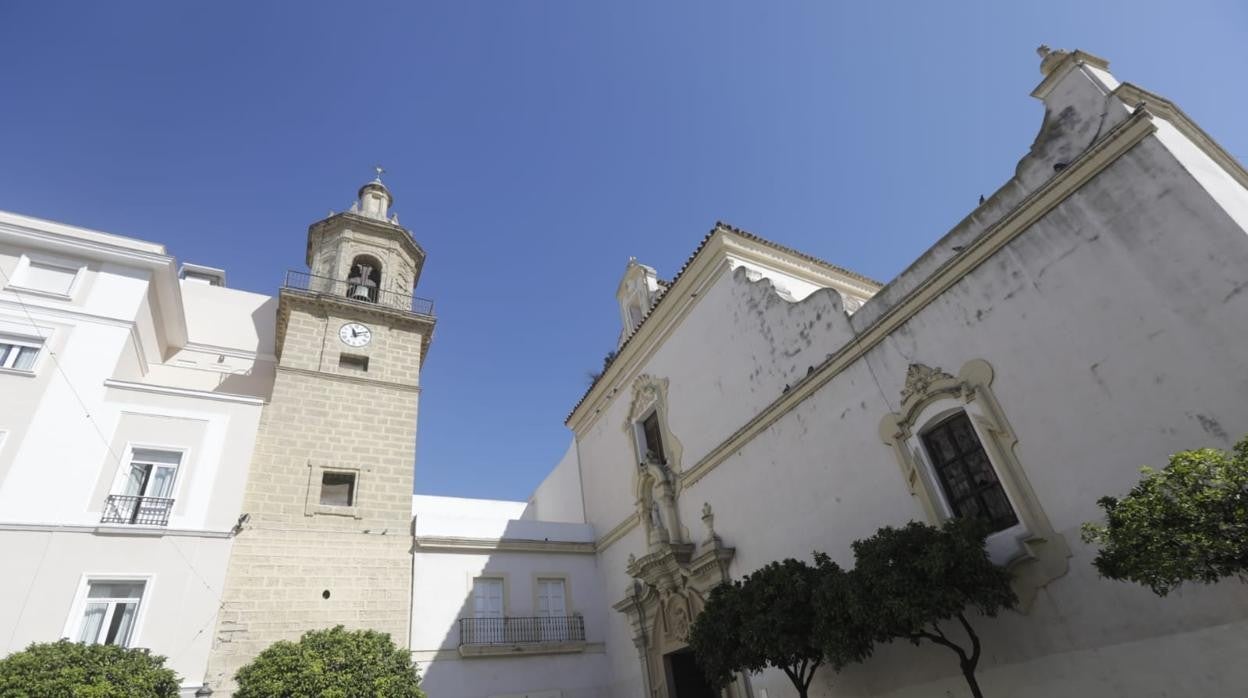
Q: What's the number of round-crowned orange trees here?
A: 5